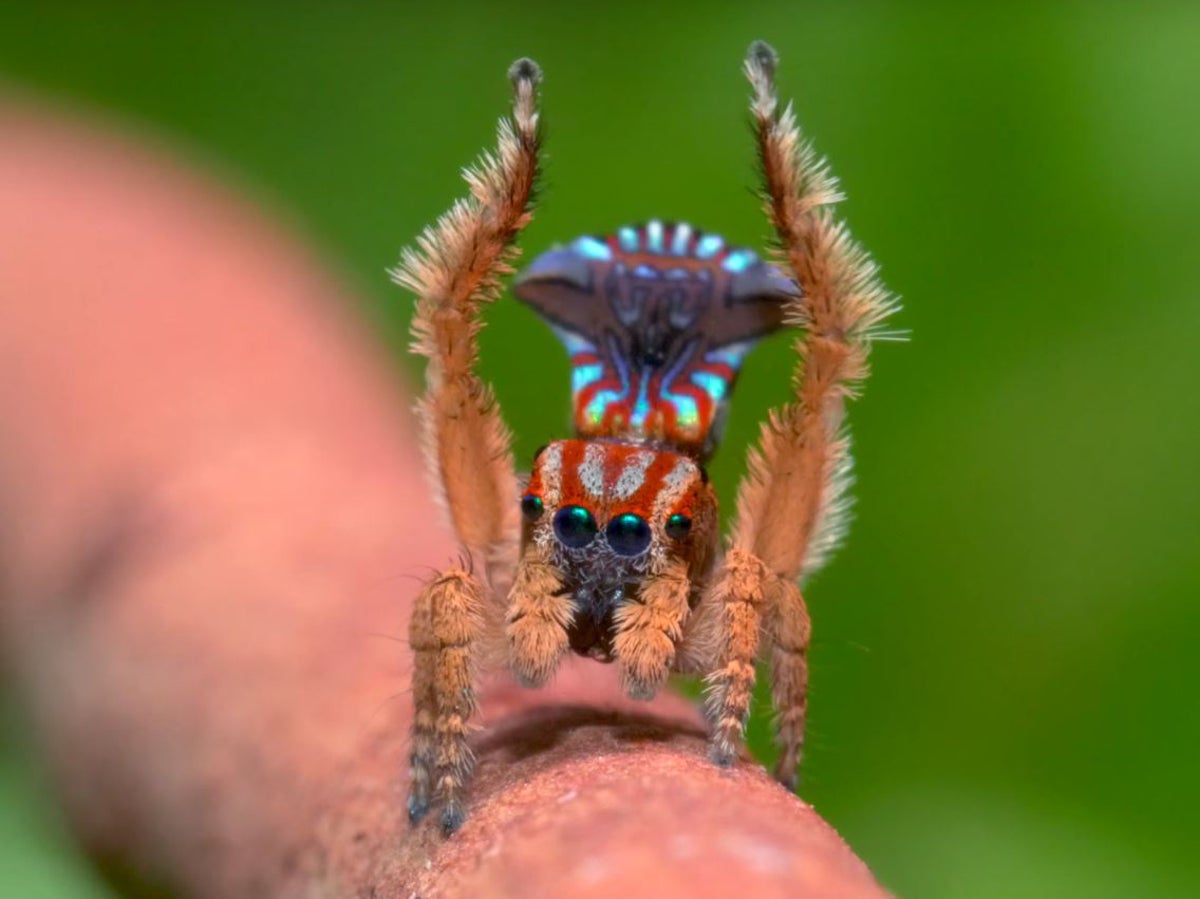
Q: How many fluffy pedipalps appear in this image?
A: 2